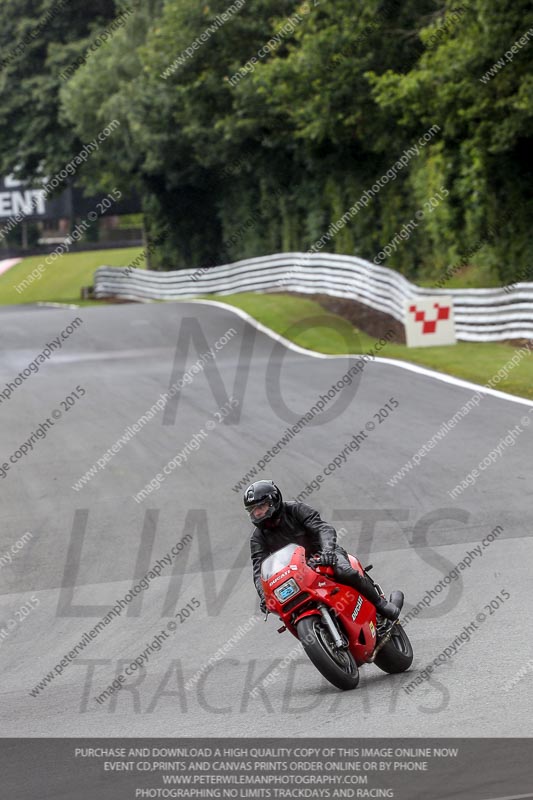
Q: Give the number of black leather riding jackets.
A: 1